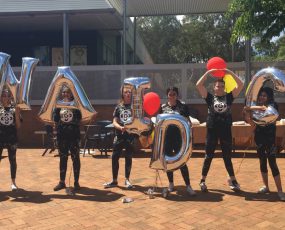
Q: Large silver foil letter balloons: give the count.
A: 5